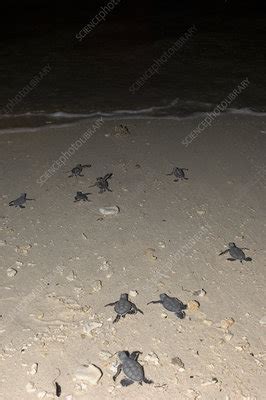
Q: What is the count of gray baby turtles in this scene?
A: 9